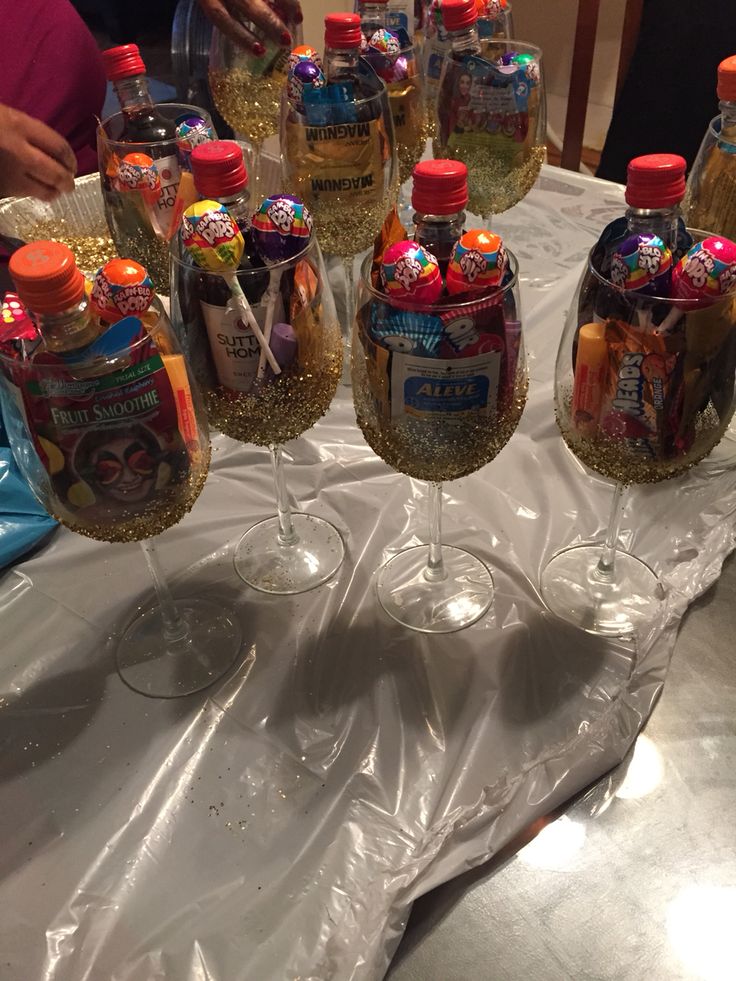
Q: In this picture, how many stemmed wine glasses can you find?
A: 11